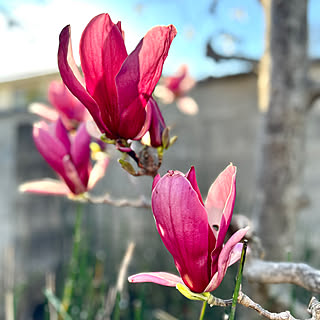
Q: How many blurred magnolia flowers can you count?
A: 3